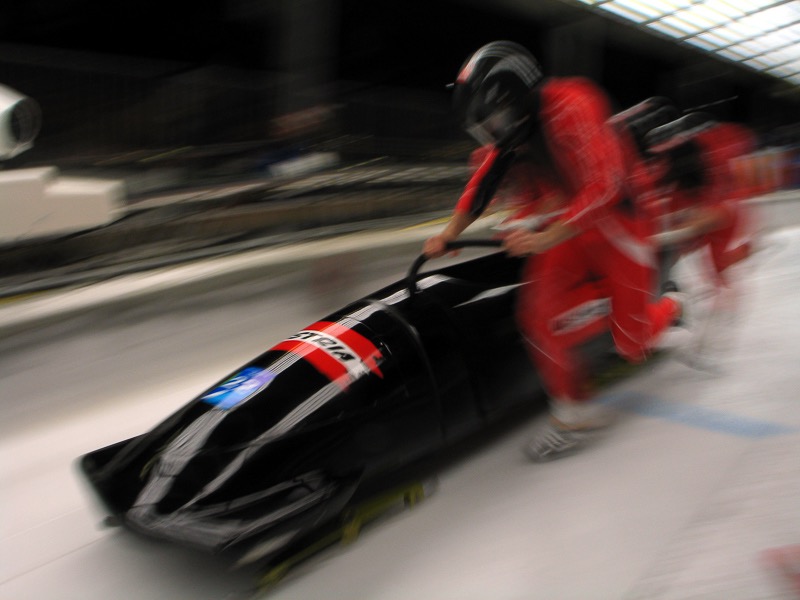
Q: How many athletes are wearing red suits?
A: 3